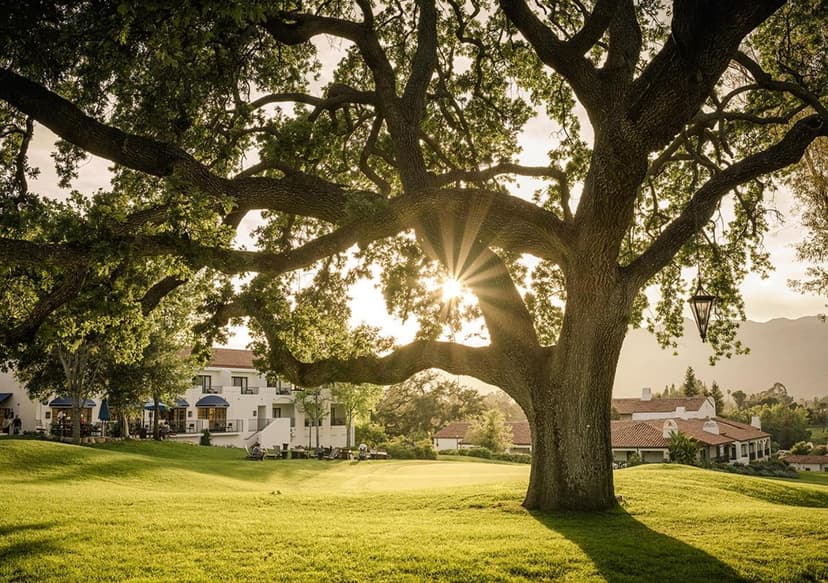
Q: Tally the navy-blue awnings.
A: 4